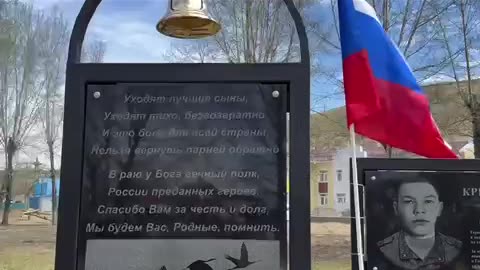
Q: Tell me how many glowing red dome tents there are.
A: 0